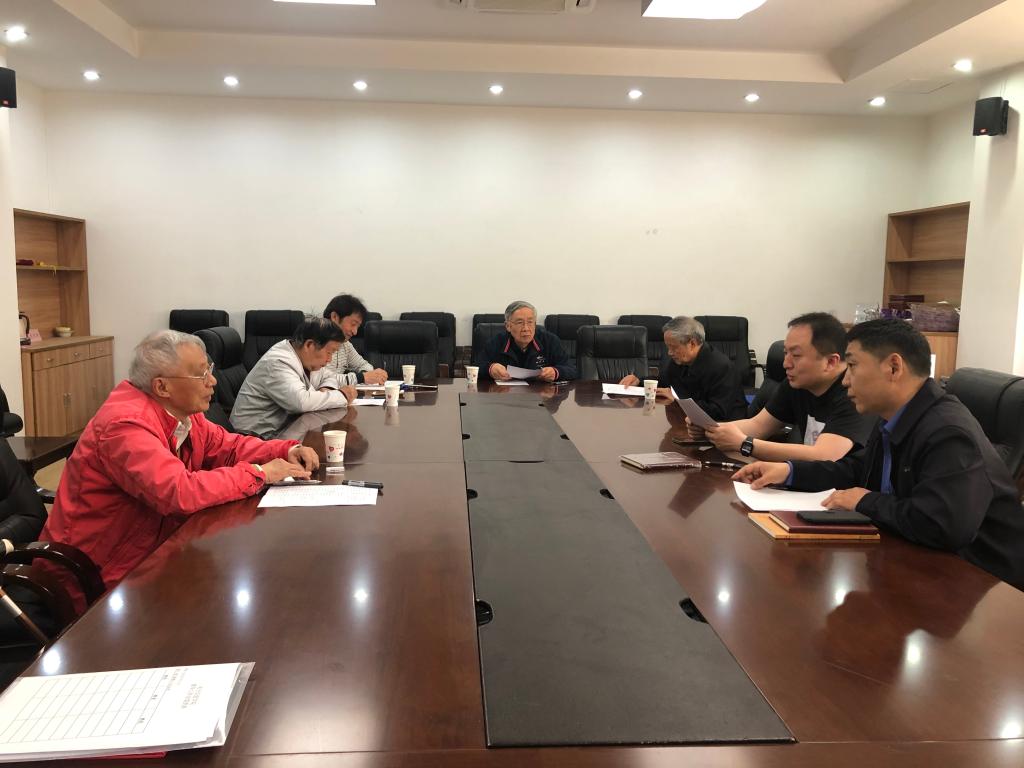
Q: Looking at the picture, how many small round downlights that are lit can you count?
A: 9